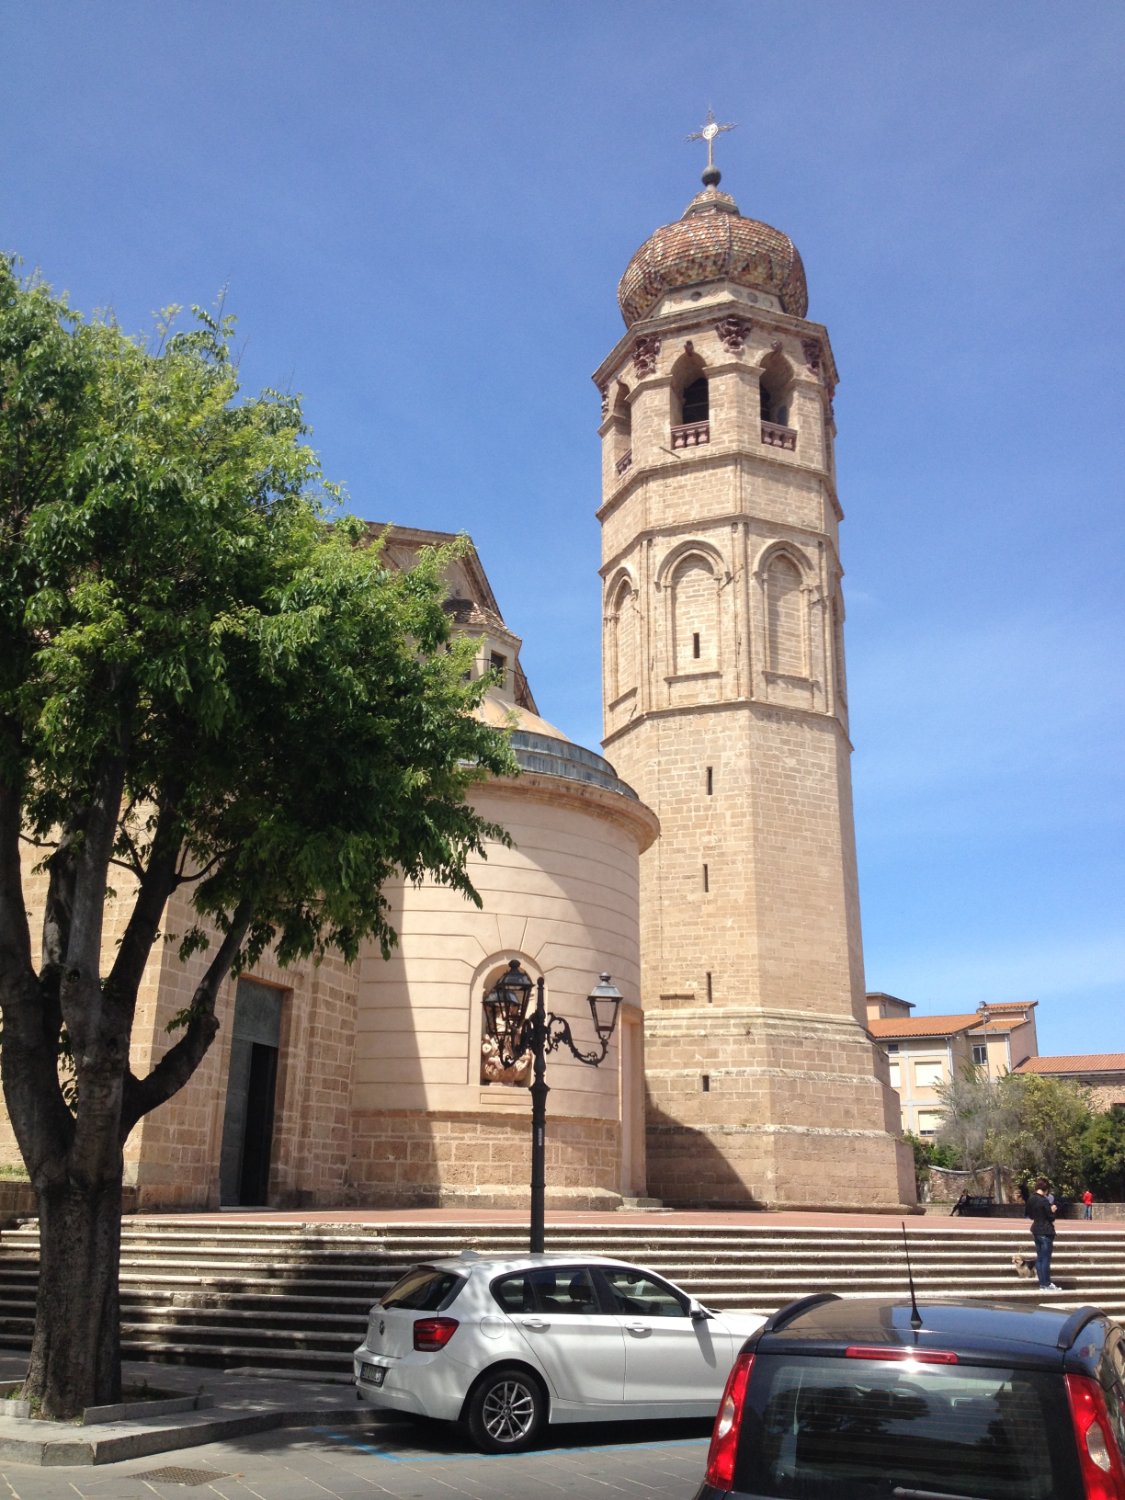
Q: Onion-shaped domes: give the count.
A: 1